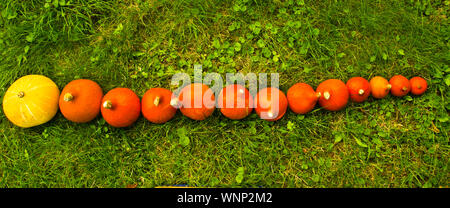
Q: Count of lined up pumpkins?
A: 13